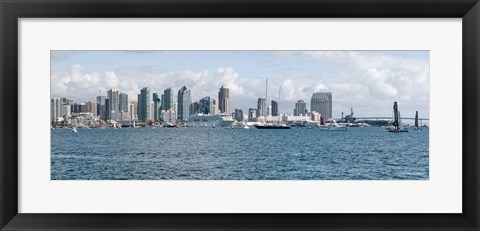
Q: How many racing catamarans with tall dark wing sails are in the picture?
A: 2